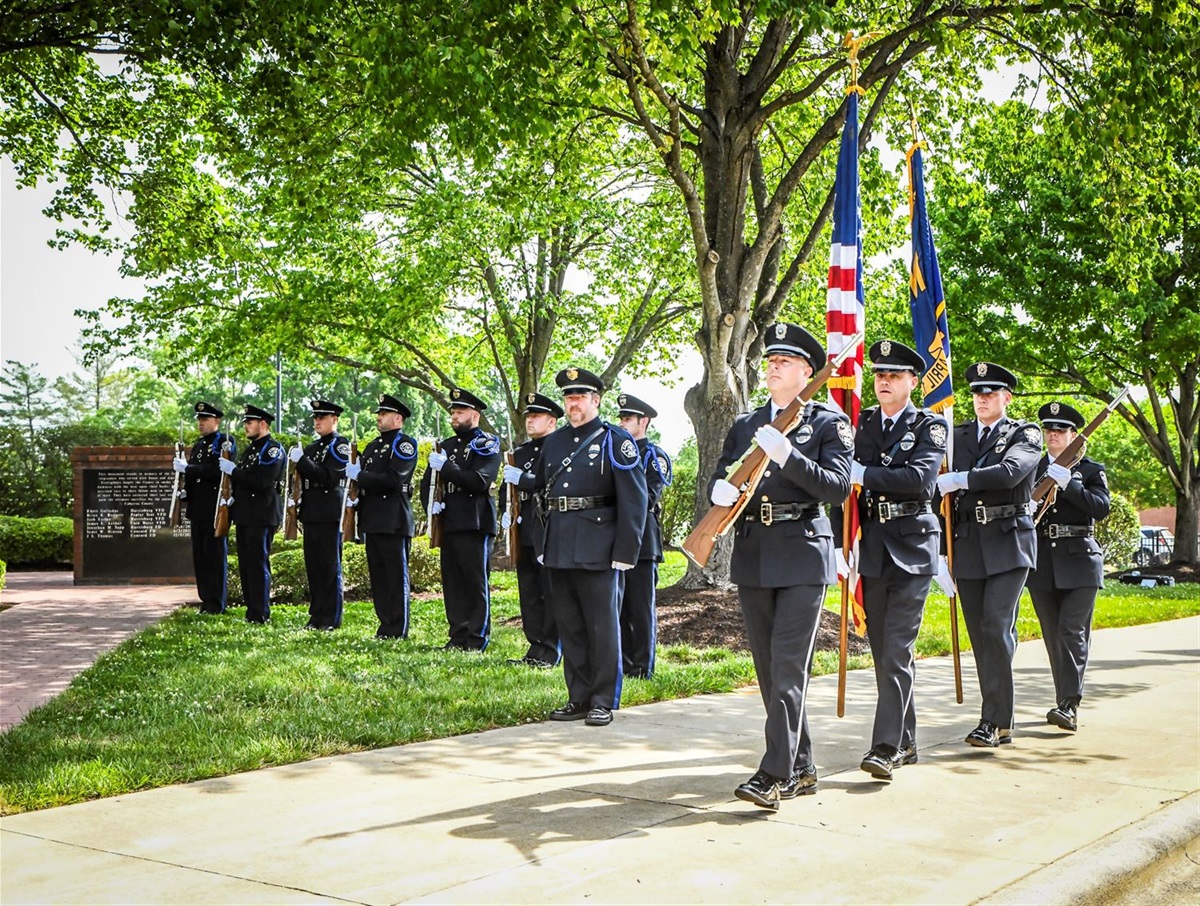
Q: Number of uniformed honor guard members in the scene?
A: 12